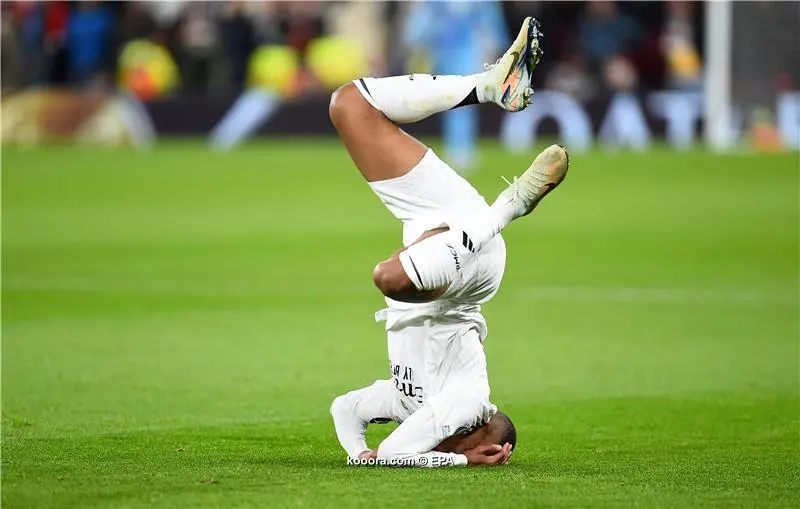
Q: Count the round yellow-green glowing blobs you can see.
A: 3